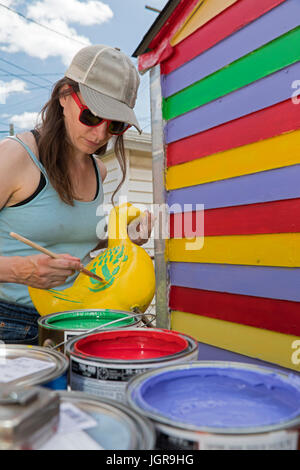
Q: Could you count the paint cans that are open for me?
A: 3